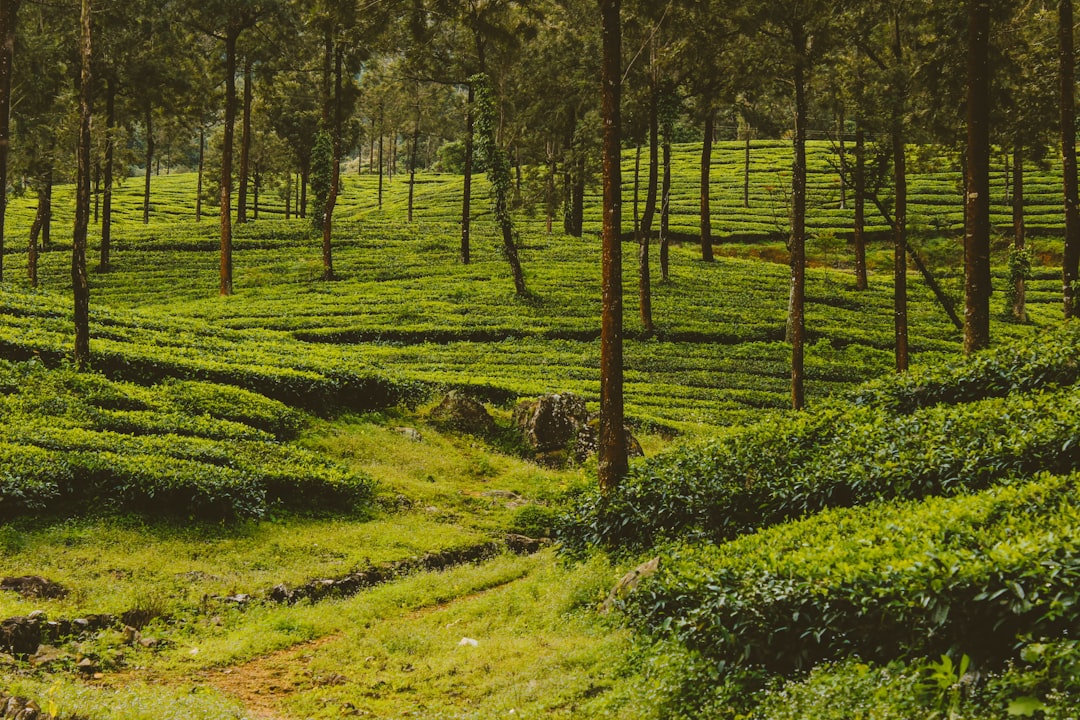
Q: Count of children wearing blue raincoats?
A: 0